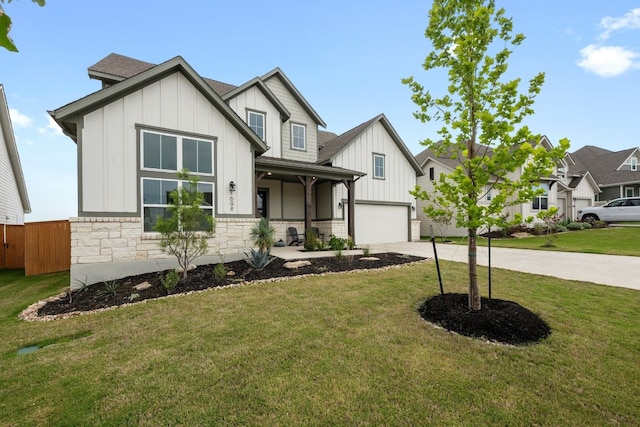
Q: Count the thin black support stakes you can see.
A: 2